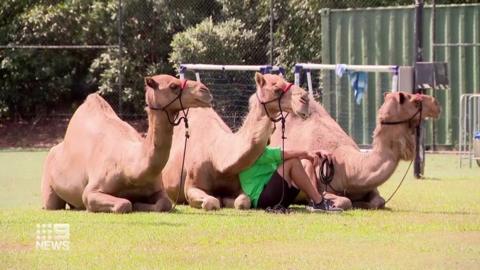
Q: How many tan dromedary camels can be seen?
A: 3